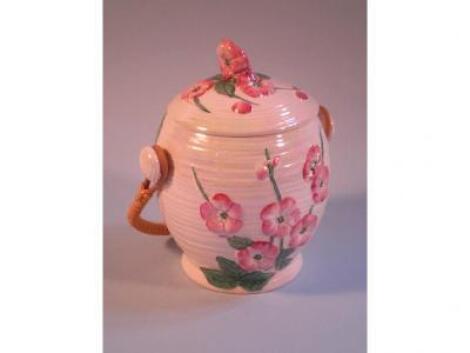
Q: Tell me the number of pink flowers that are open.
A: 9